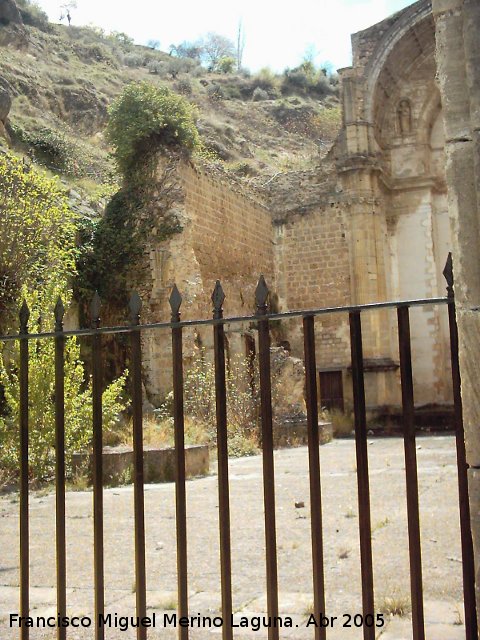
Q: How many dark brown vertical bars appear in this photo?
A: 11